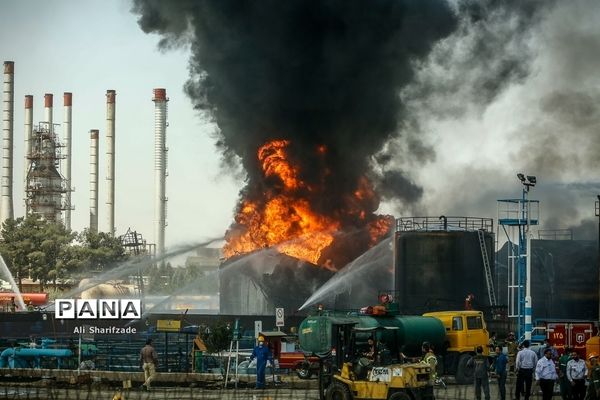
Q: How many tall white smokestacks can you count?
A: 7